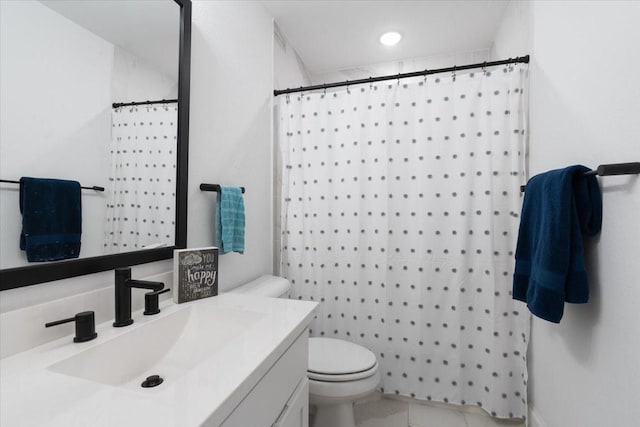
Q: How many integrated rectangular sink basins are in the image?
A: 1